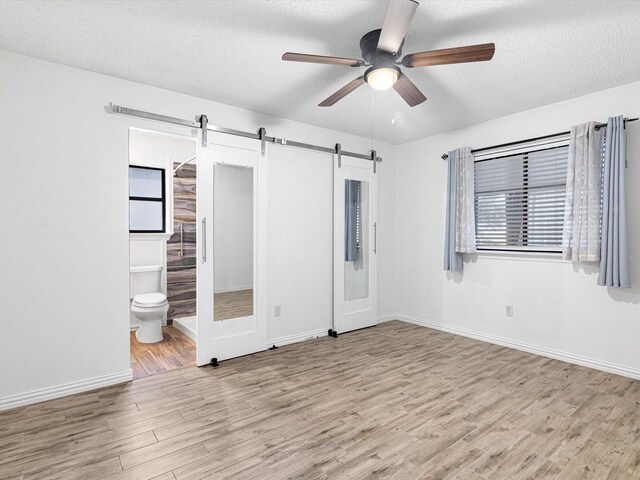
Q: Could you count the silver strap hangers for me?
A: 4